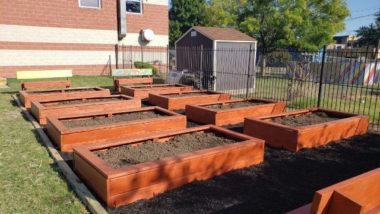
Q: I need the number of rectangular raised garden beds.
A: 8